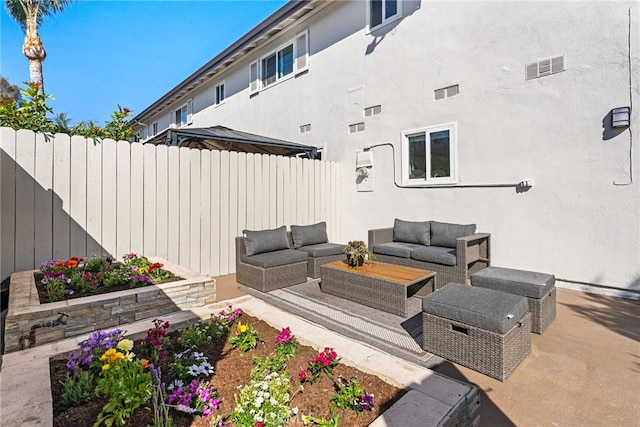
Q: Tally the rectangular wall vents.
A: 5